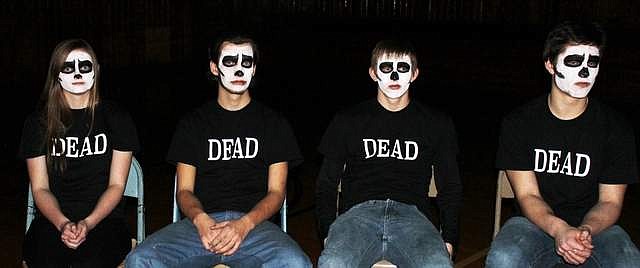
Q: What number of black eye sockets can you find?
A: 8